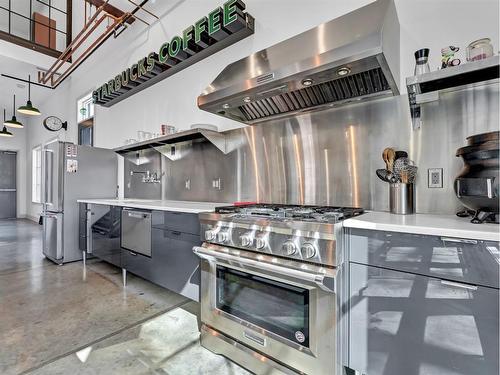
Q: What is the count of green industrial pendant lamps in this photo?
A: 3